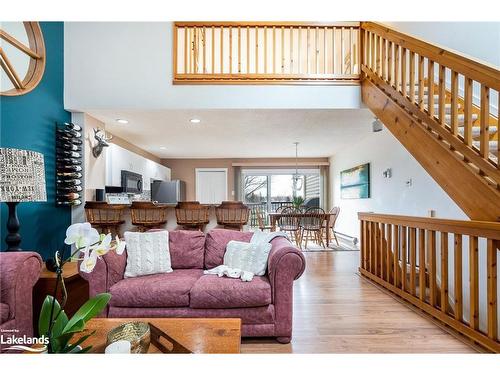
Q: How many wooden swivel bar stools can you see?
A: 4